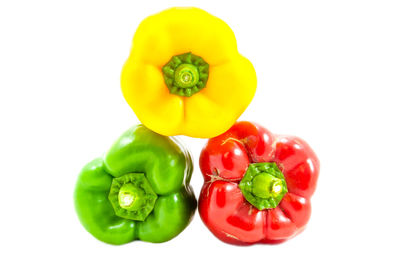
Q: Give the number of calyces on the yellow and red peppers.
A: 2